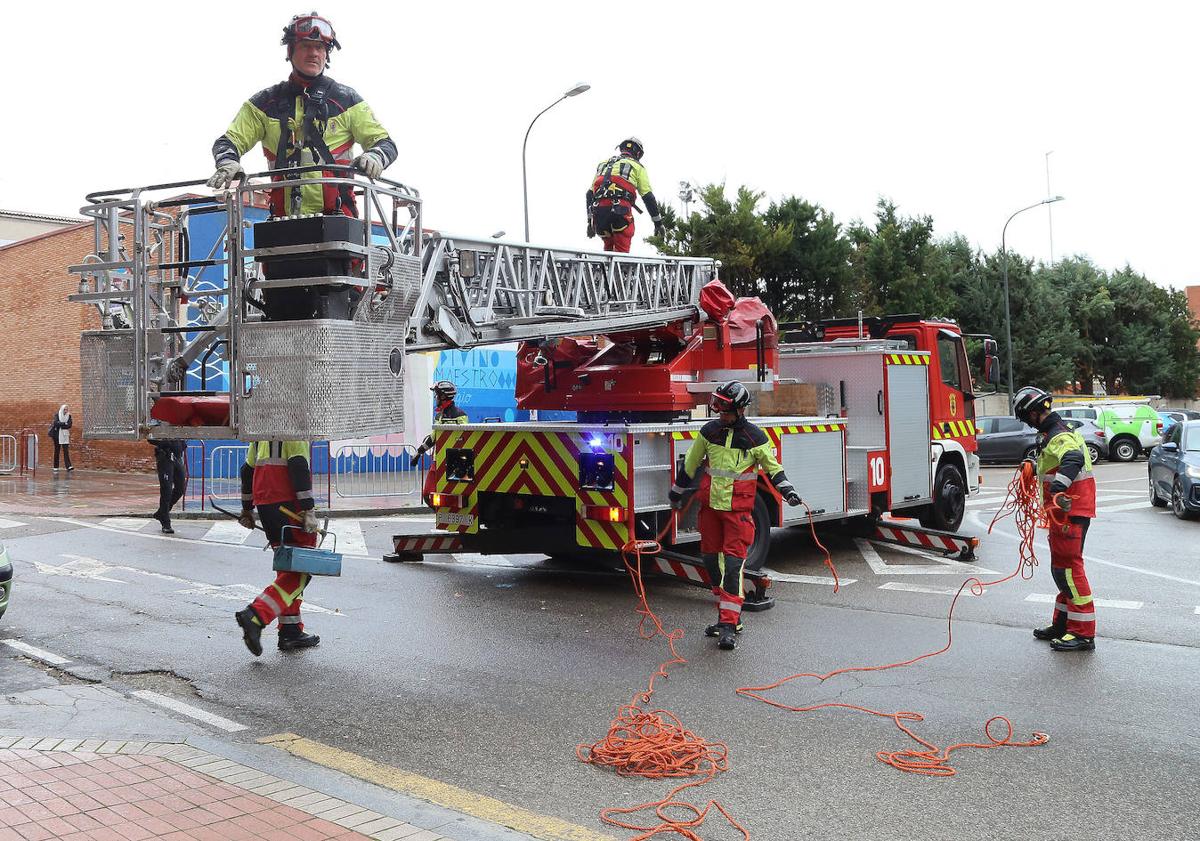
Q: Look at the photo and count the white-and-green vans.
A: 1